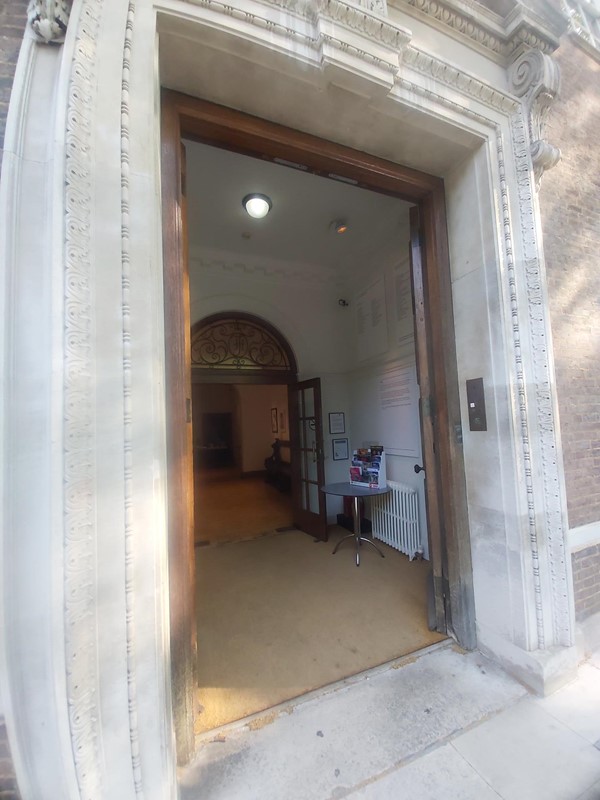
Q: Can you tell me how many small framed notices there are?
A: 2